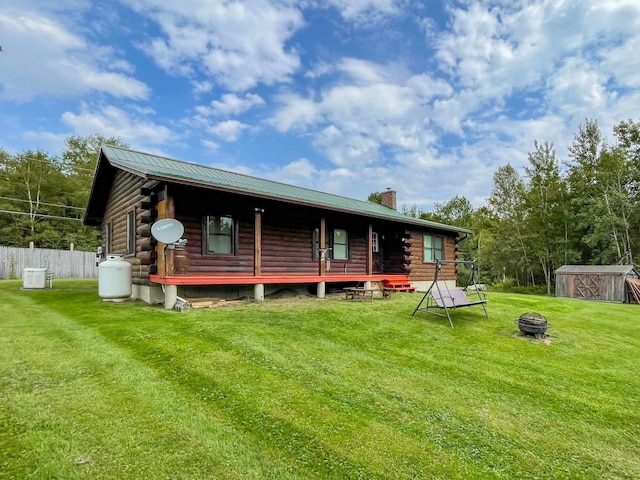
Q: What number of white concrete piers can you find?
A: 4